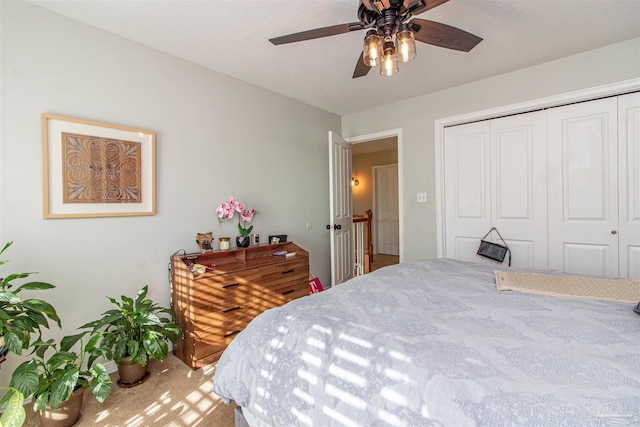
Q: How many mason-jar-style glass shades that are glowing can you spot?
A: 3